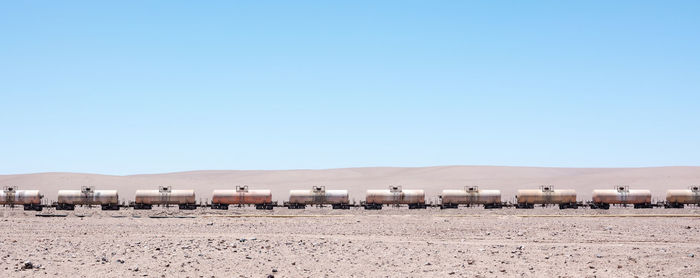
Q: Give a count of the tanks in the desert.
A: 10